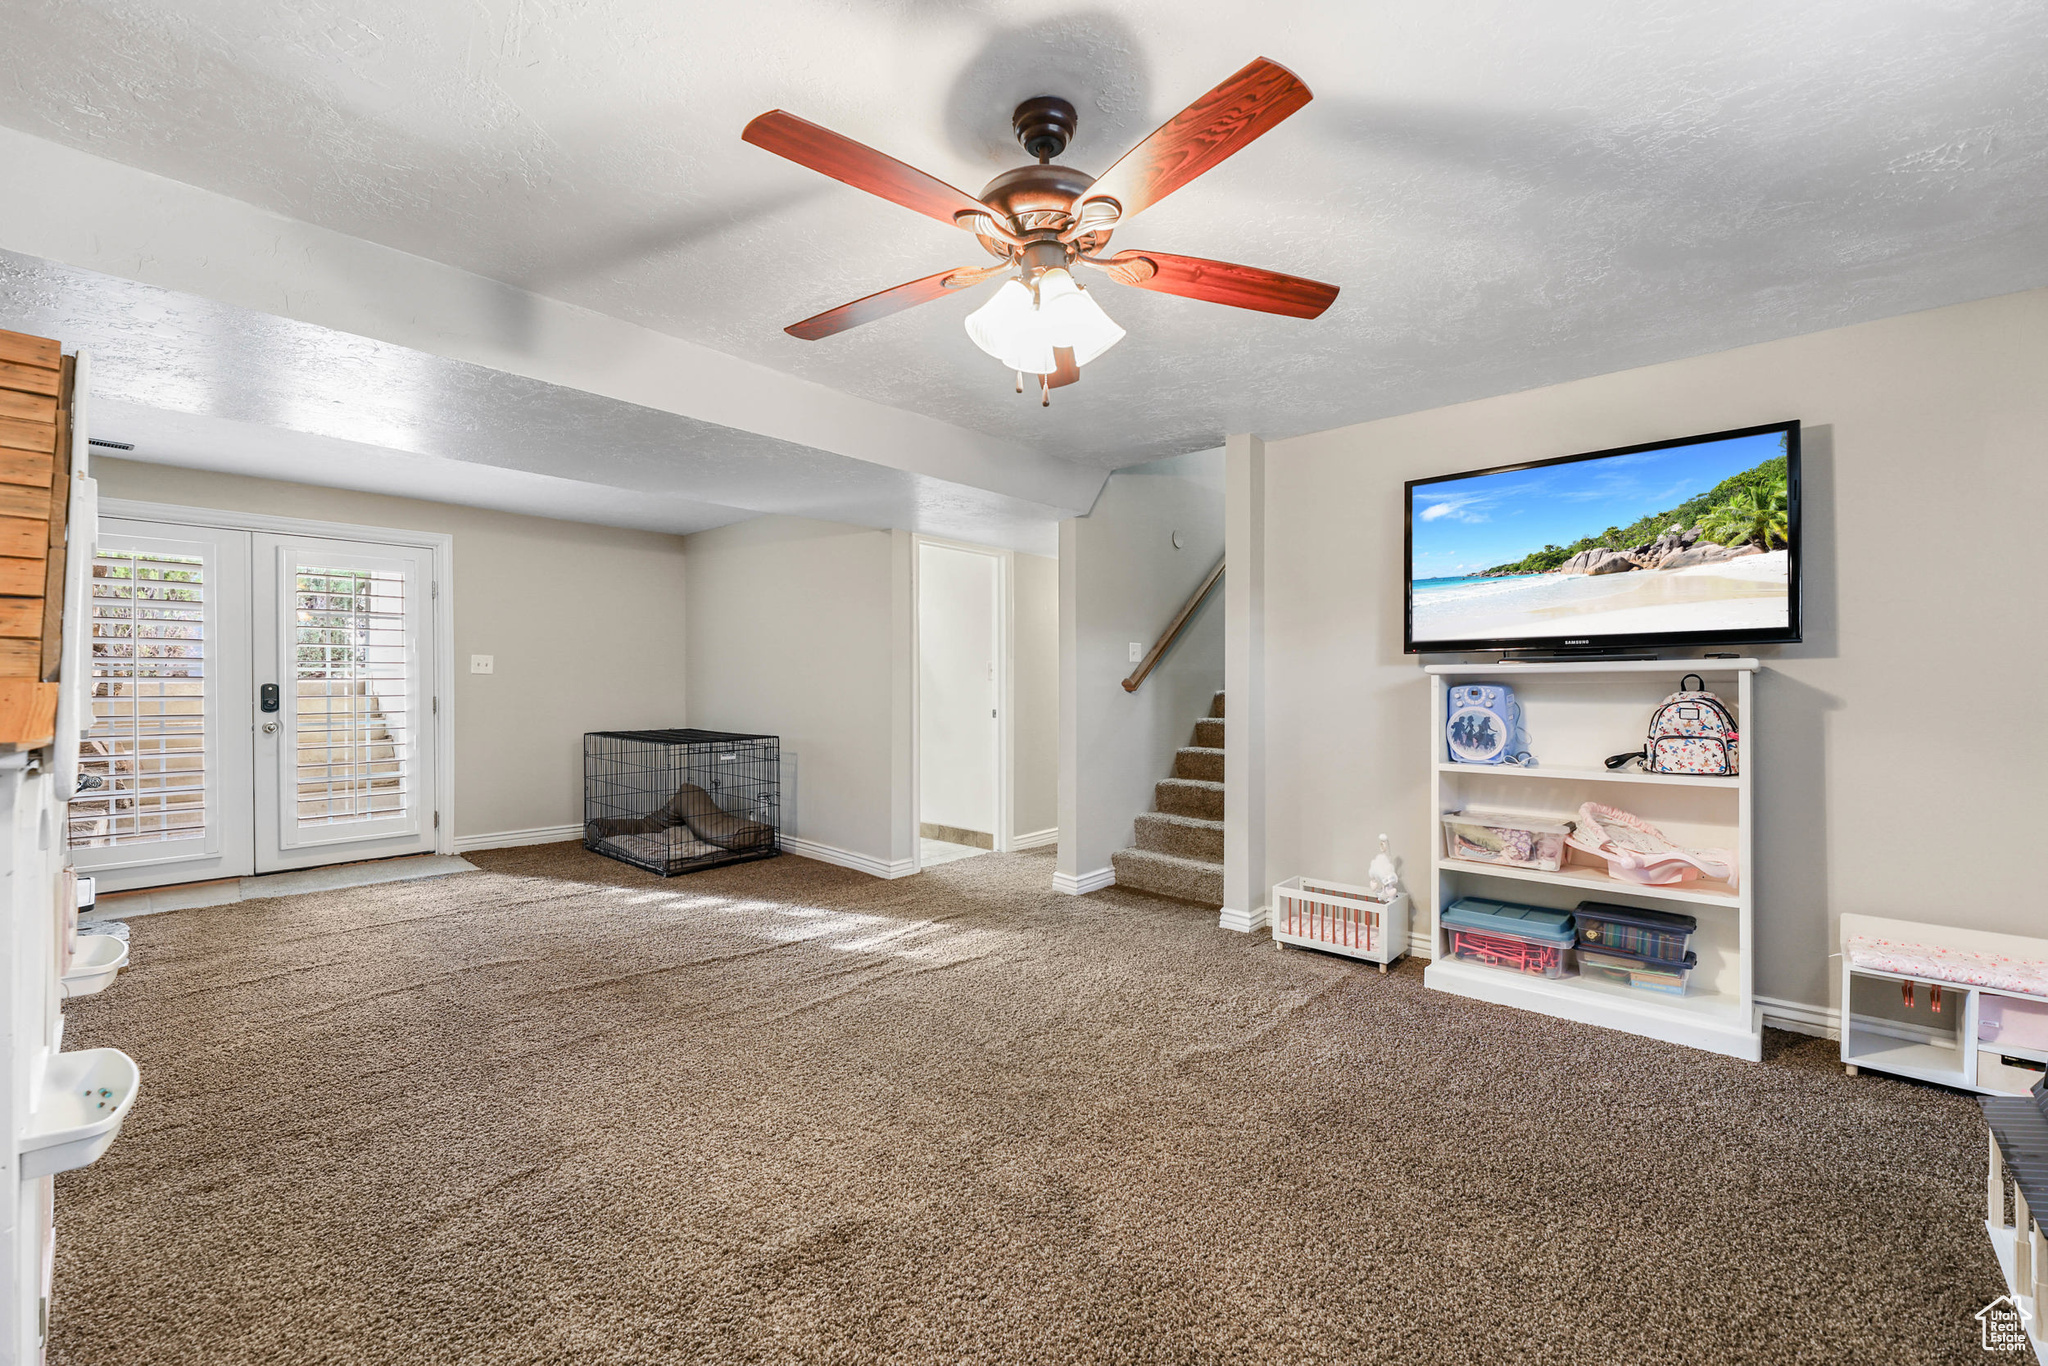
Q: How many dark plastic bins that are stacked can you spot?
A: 2